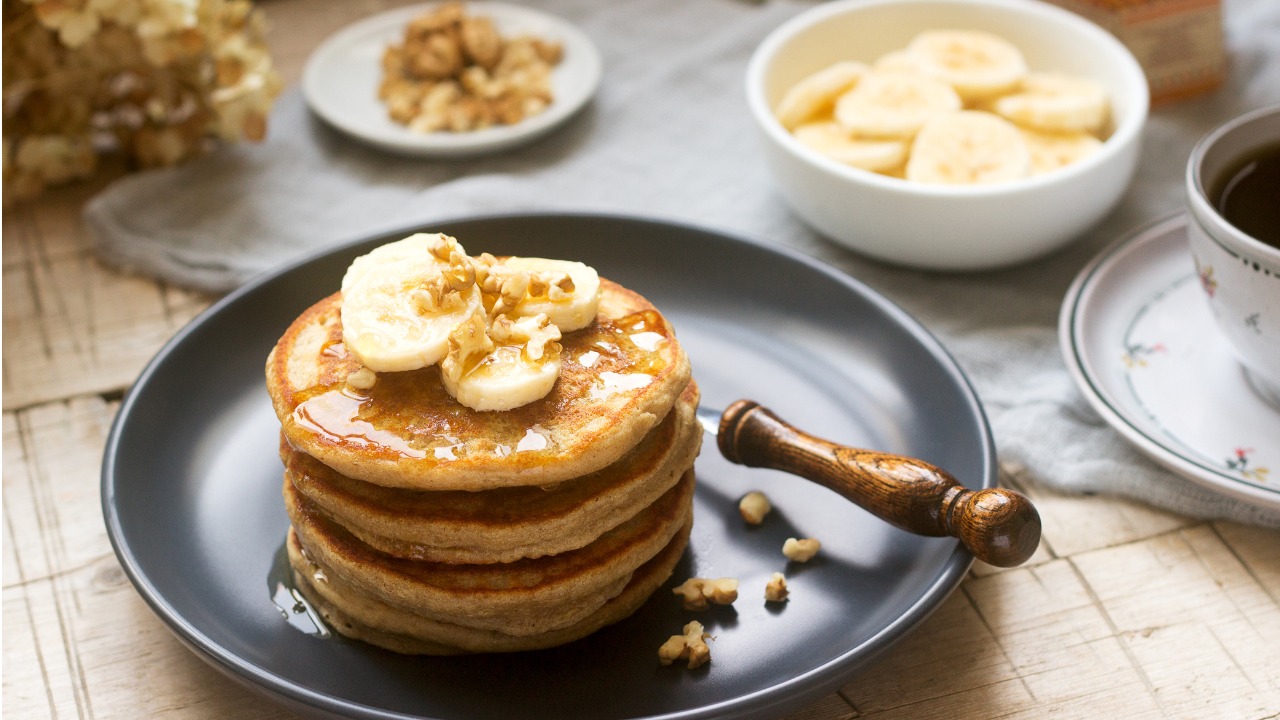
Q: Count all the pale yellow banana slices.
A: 11